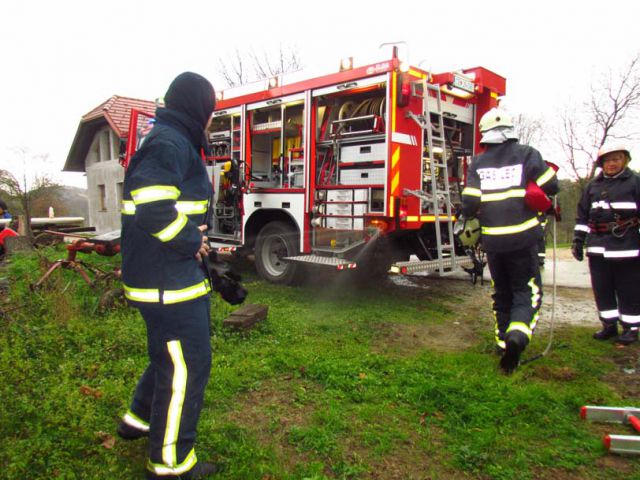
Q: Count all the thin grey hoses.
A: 1